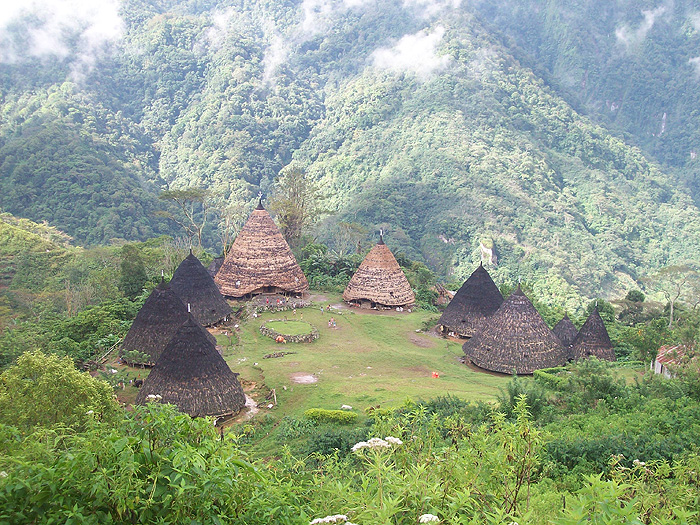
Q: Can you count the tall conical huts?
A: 9